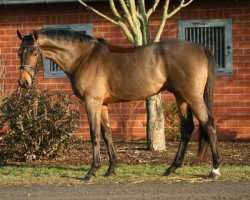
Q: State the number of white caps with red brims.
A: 0